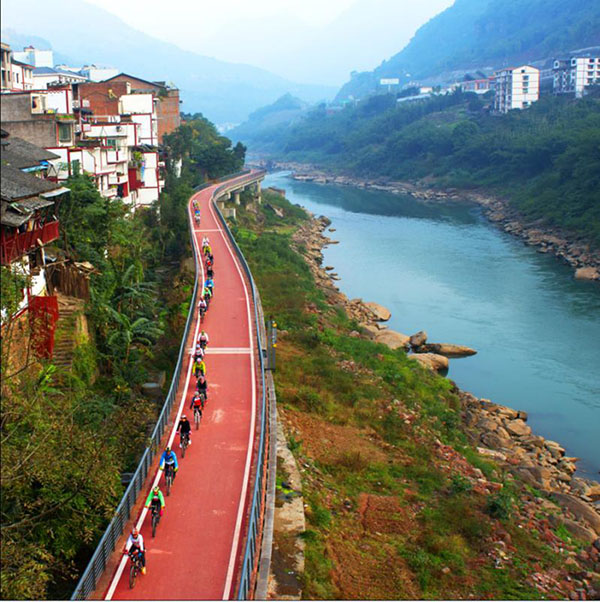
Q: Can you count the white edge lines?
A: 2